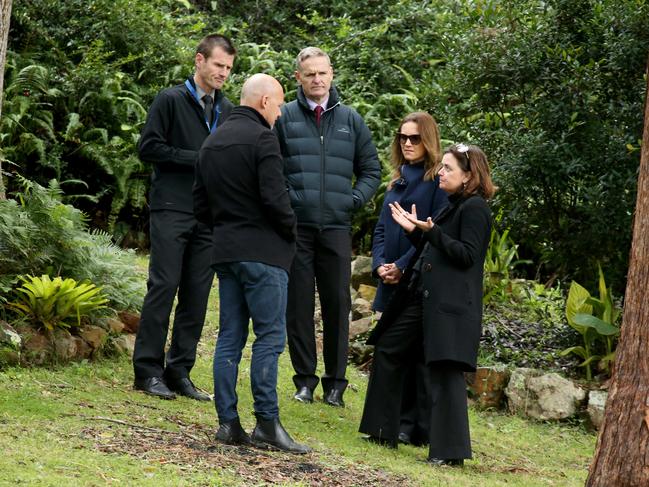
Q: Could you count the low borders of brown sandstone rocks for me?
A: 2